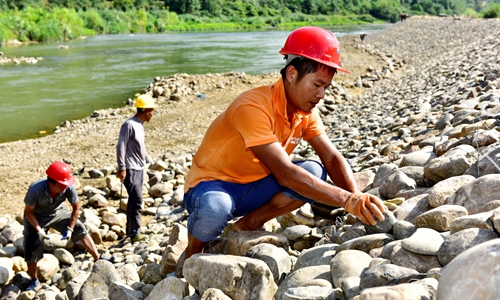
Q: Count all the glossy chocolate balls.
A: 0